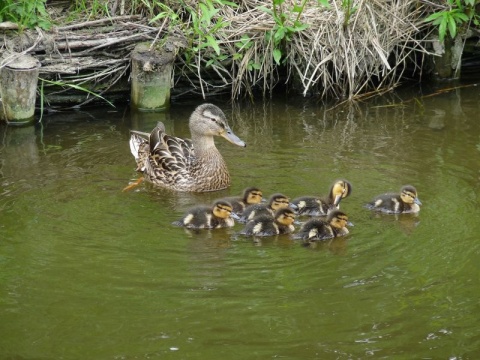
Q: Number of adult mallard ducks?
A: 1